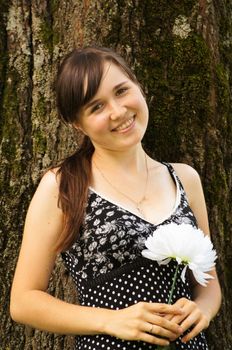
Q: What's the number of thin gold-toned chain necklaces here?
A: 1